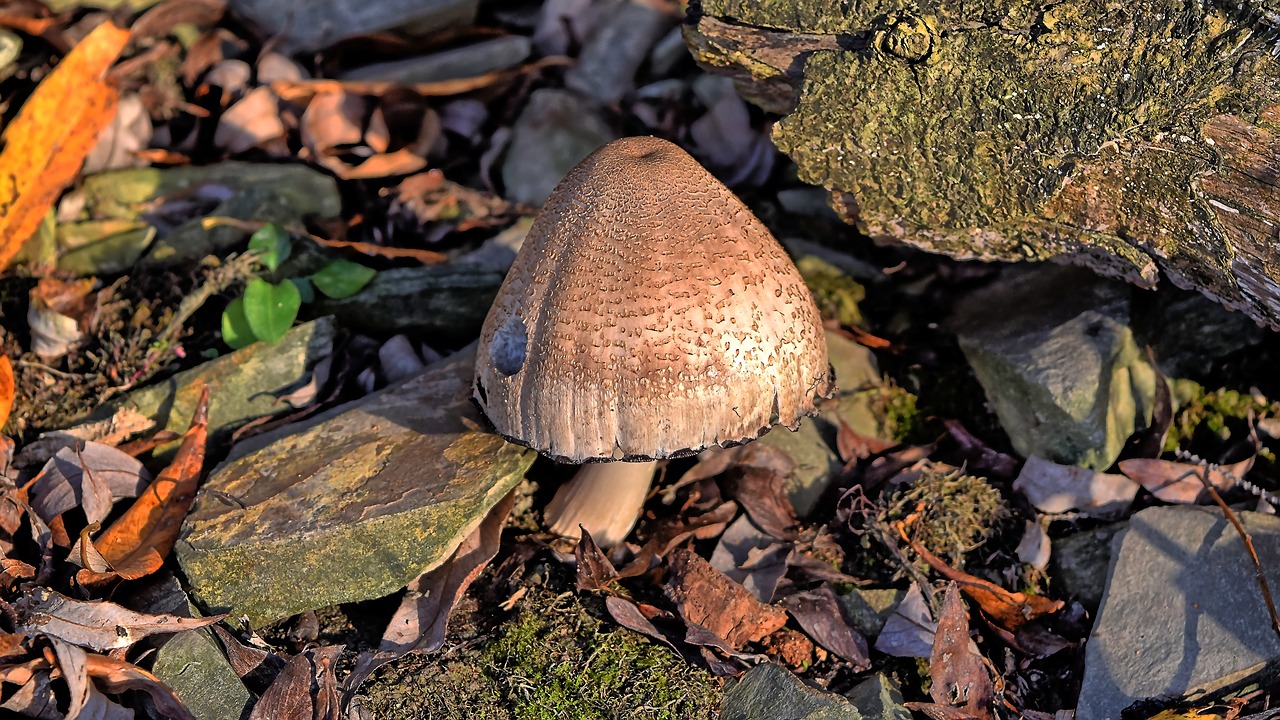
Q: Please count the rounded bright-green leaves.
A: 4